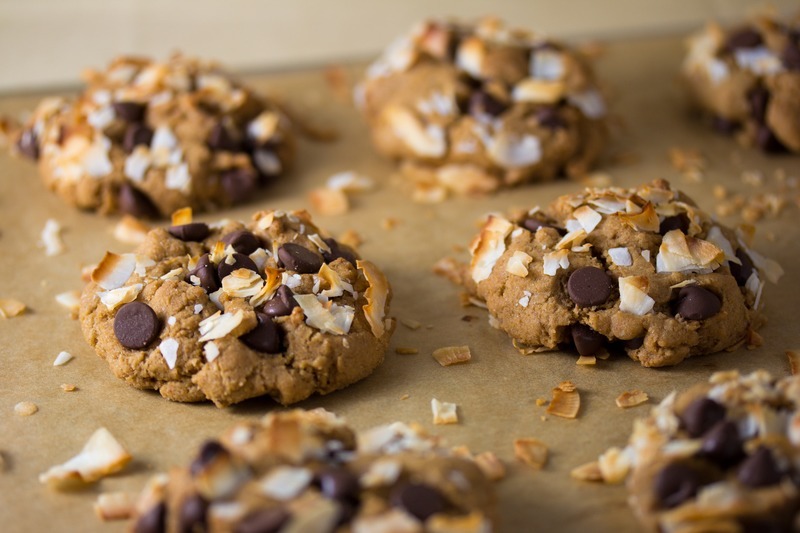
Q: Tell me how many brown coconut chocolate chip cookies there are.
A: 7